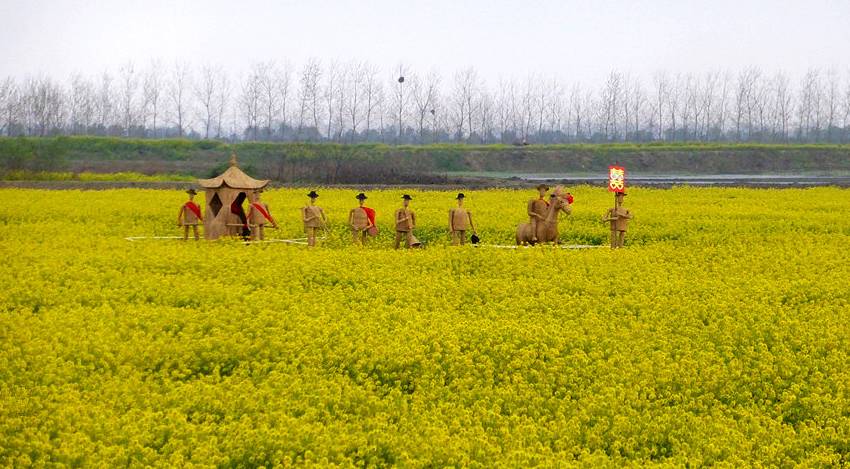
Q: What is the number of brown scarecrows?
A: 8